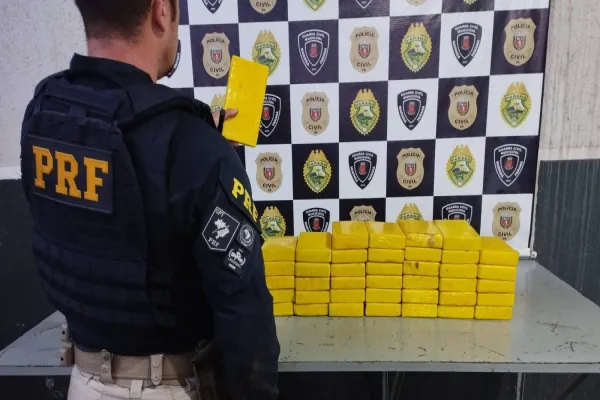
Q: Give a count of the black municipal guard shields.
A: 11